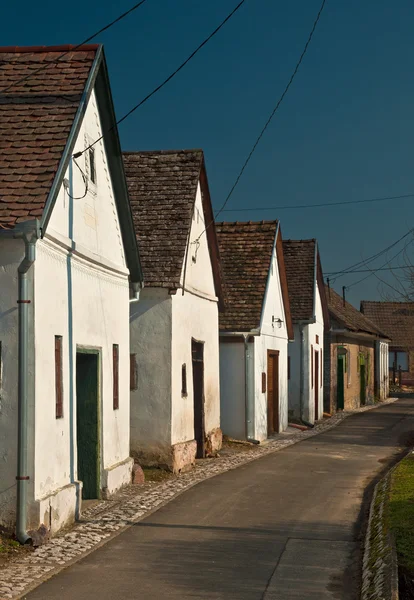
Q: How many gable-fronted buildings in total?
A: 4